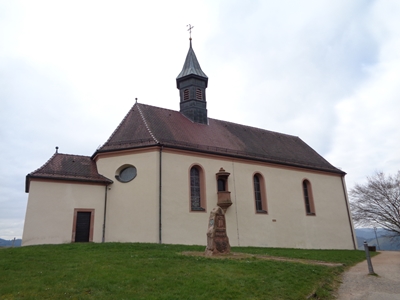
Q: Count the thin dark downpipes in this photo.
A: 3